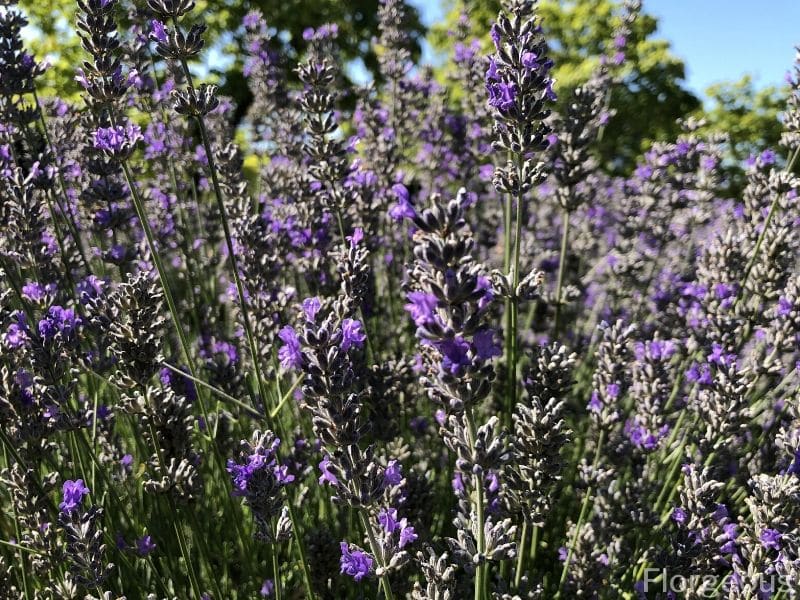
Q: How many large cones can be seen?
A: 0